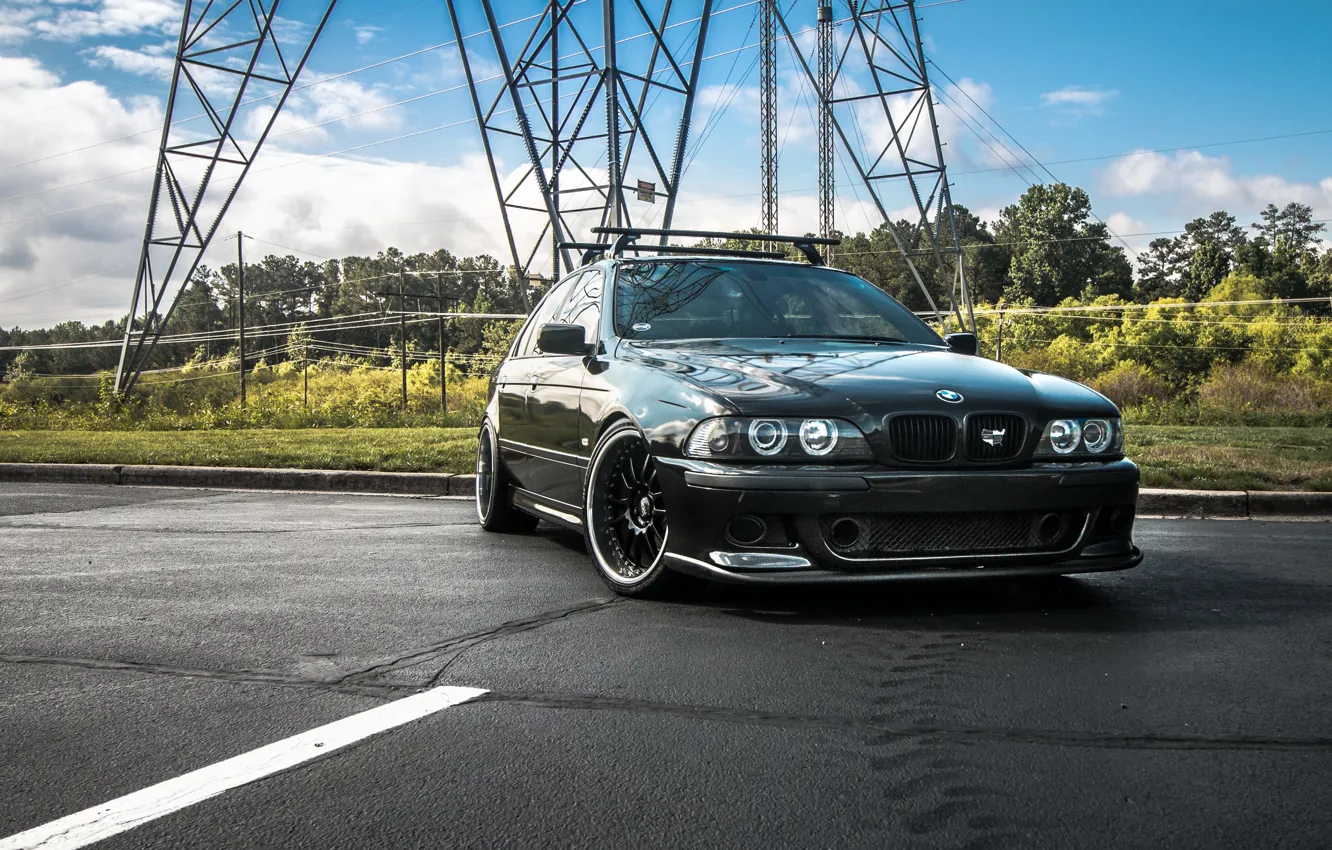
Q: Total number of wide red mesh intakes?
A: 0